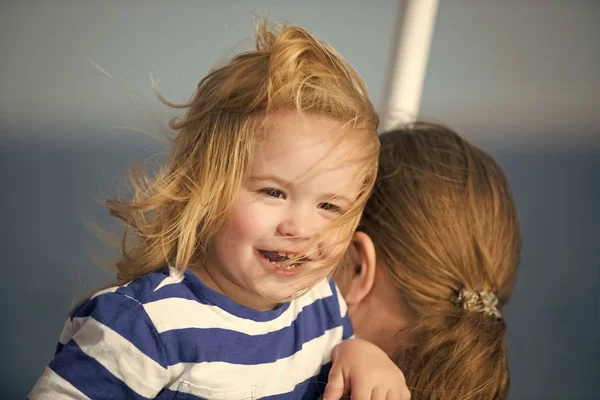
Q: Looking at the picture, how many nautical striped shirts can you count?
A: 1